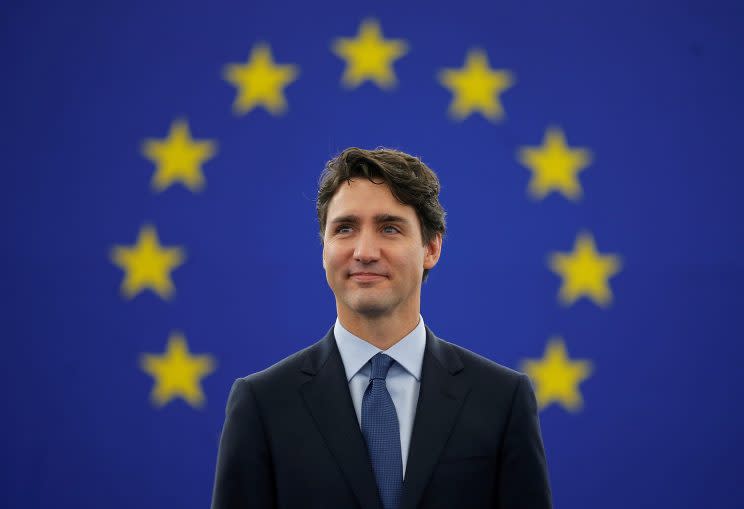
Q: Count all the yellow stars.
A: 9